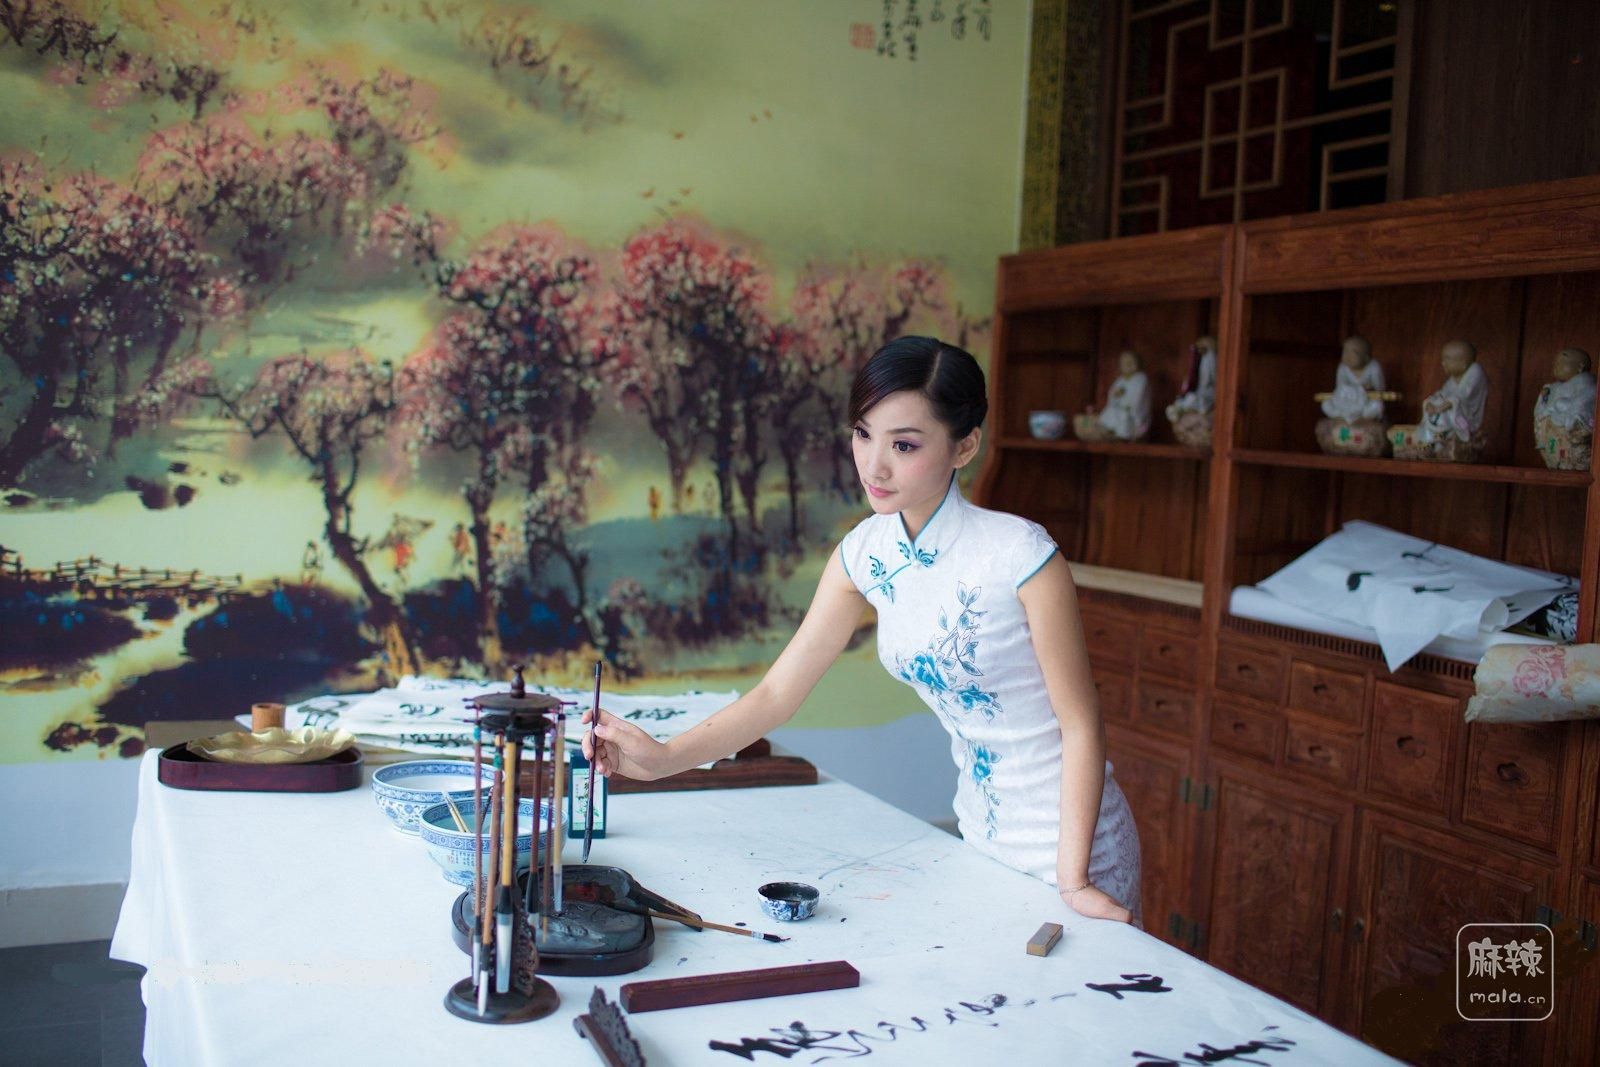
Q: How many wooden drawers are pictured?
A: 10